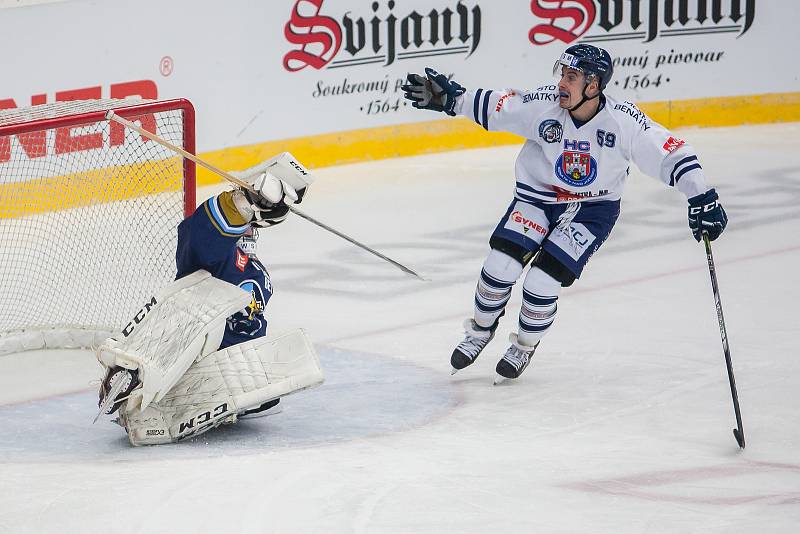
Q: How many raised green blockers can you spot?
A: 0